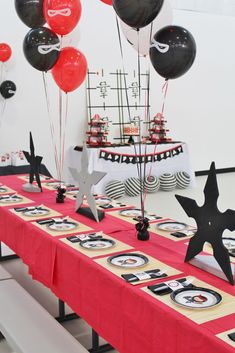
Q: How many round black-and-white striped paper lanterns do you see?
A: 5